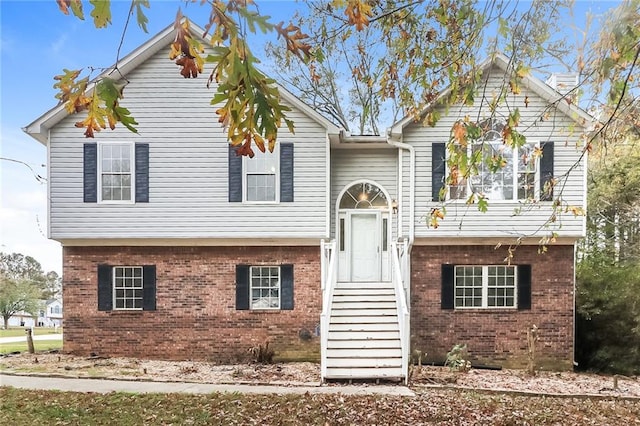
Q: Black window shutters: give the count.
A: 12